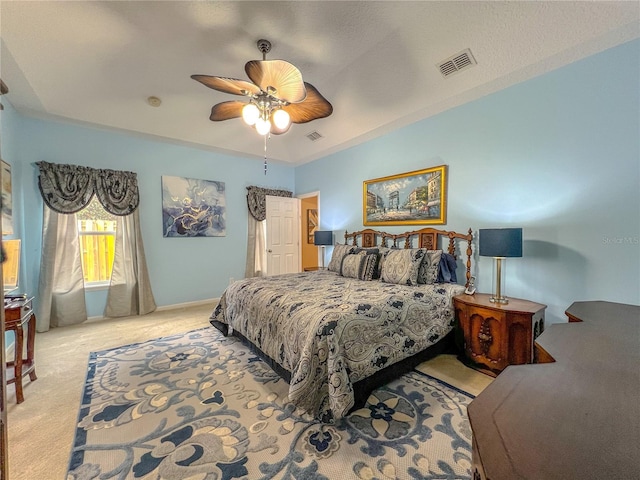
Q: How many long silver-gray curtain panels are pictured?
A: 3